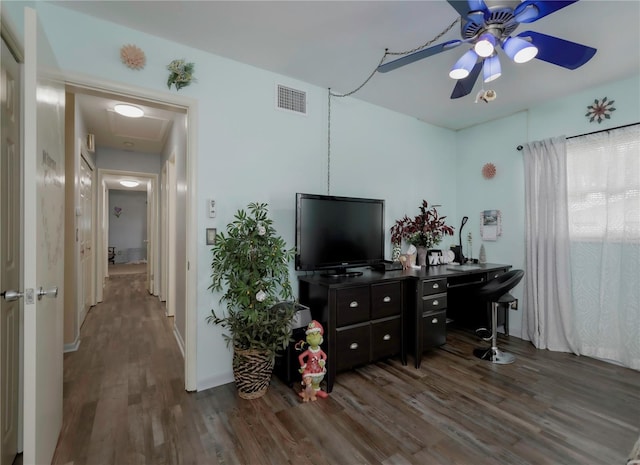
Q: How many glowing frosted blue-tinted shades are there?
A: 4